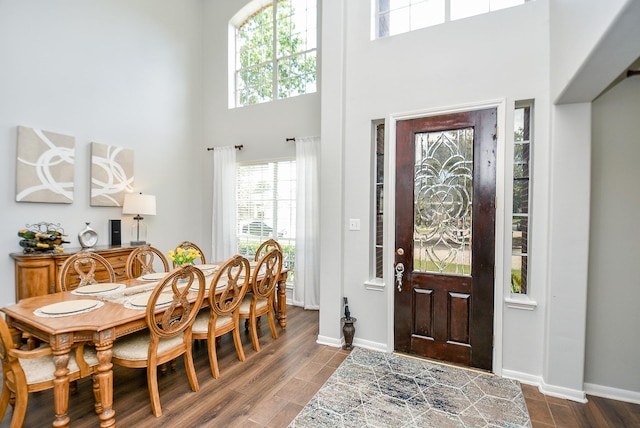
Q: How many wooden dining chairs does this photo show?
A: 8